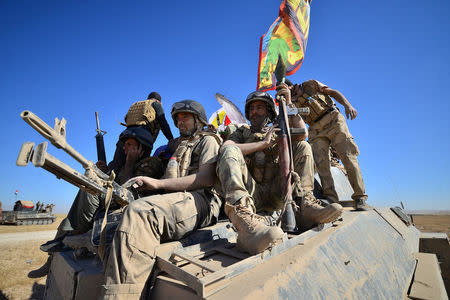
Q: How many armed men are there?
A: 5